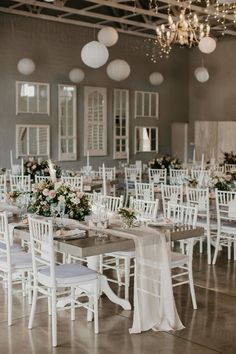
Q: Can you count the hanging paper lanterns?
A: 8